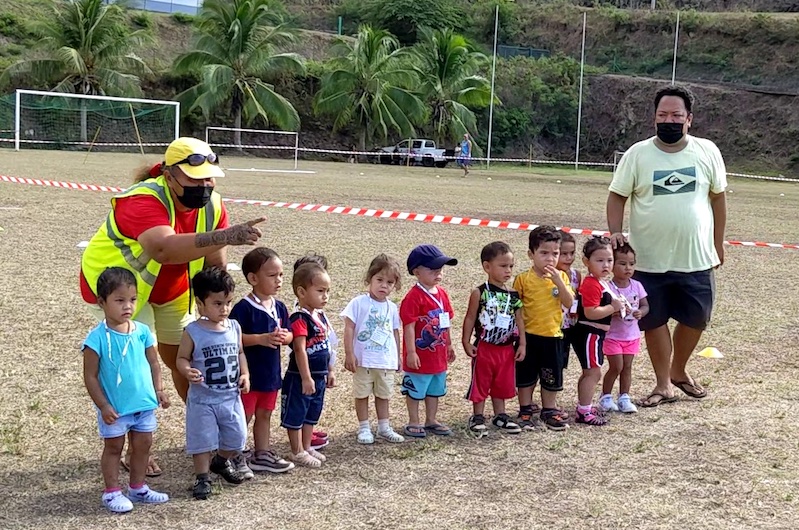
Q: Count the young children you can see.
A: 12